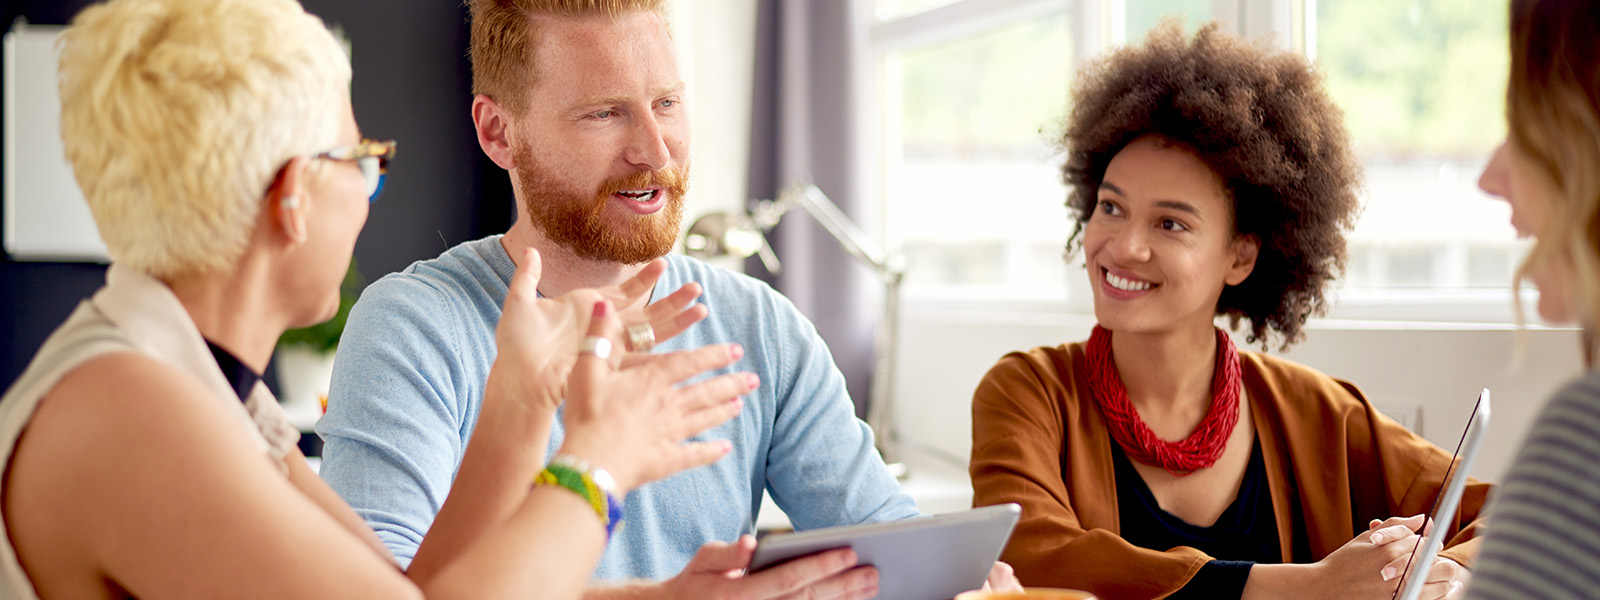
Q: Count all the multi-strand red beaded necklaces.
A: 1